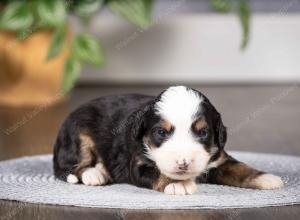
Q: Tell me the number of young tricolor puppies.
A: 1